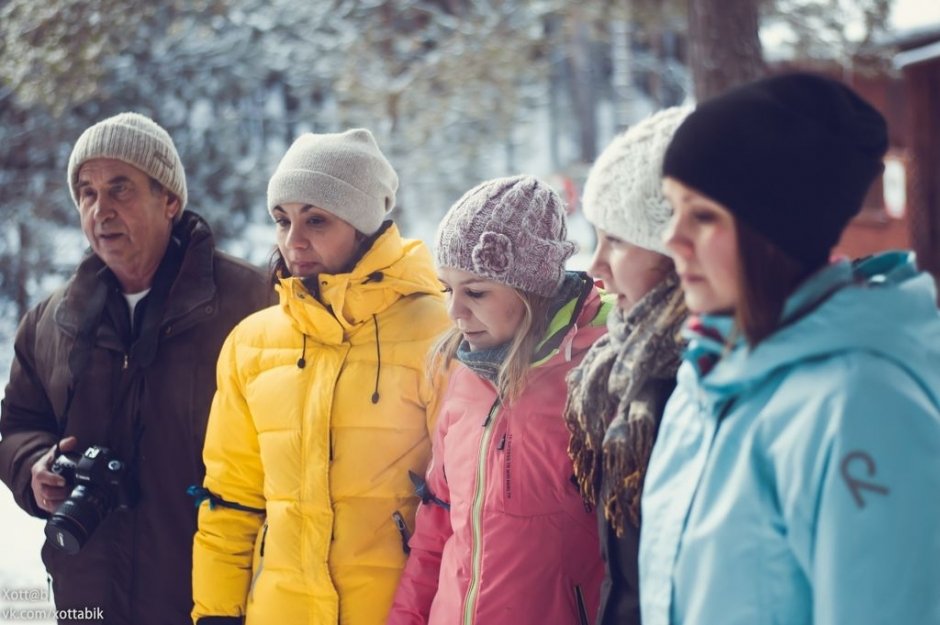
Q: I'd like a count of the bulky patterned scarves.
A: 1